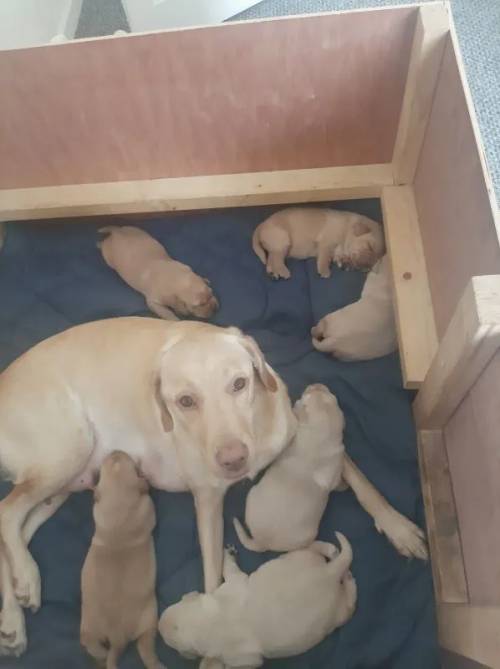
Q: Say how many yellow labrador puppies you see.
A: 6